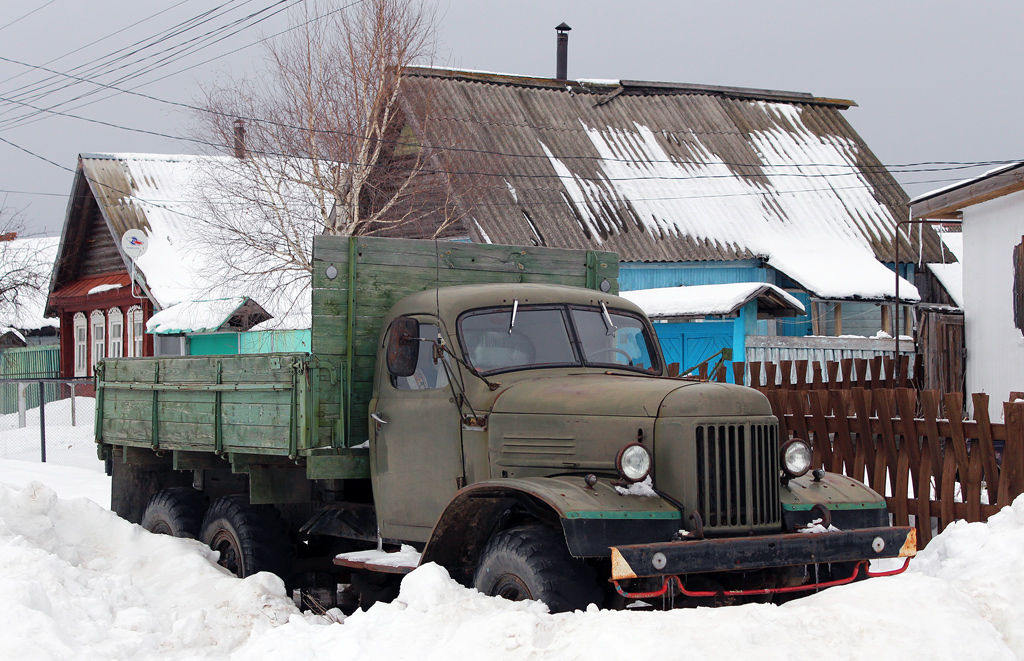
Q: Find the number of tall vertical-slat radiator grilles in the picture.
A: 1